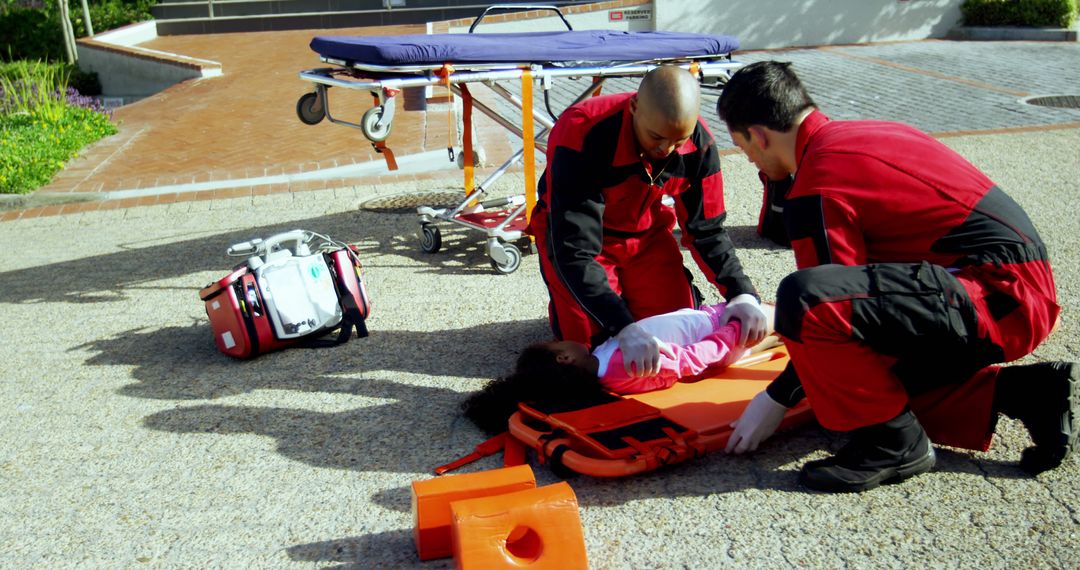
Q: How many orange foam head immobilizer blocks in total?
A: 2